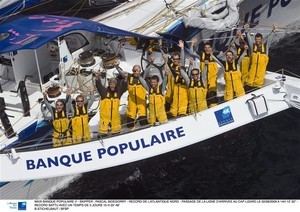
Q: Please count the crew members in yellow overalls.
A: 12